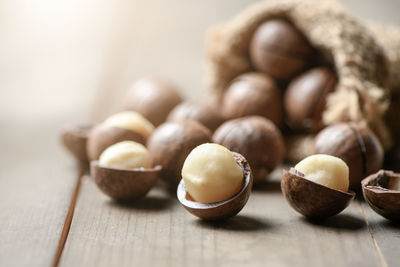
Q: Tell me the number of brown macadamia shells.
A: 14